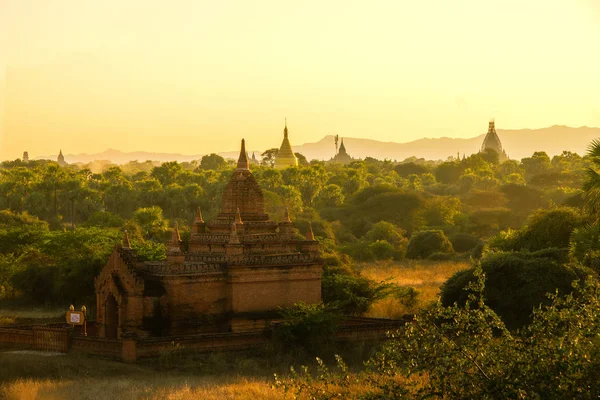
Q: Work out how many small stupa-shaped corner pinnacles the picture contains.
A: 7